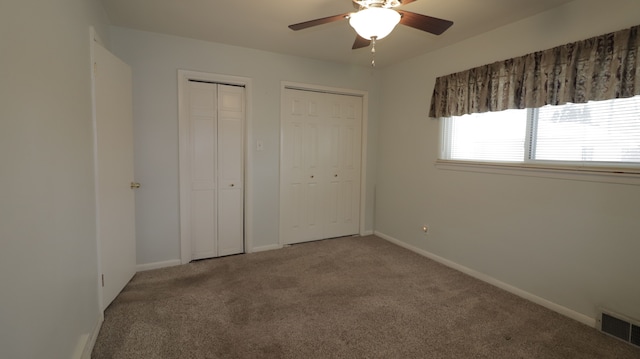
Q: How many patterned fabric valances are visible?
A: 1